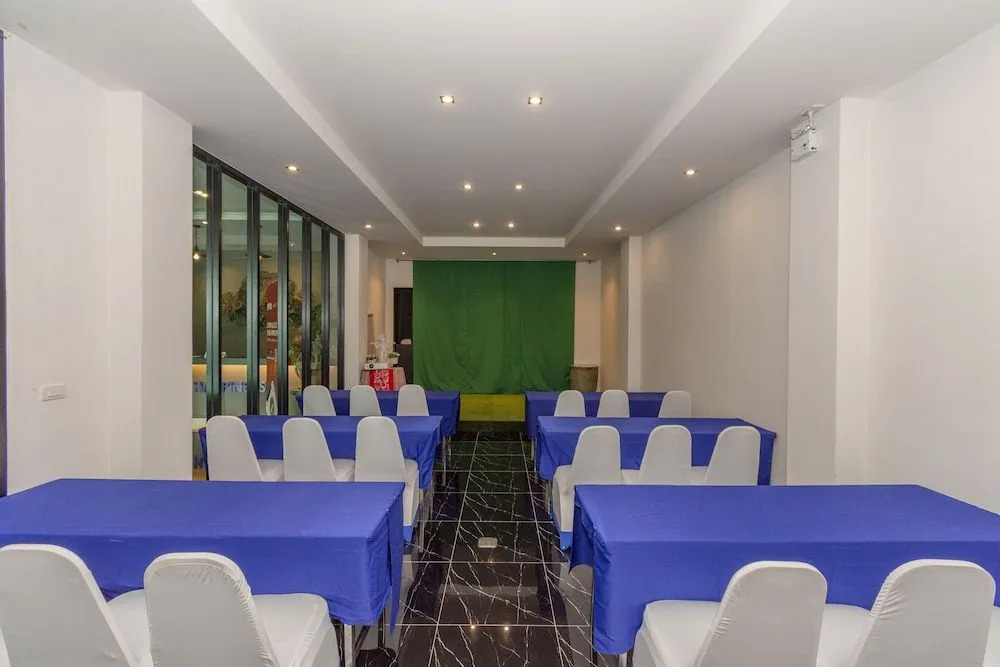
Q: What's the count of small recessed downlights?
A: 13